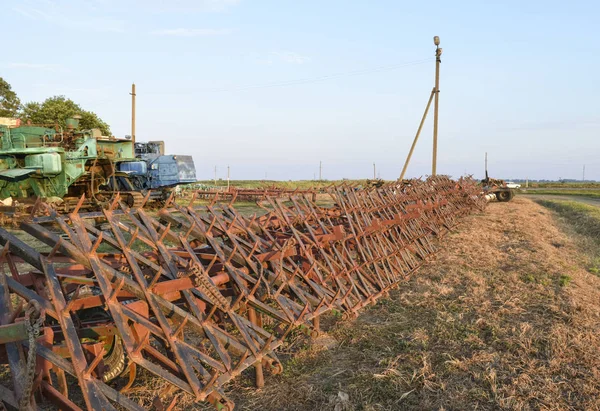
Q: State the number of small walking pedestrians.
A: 0